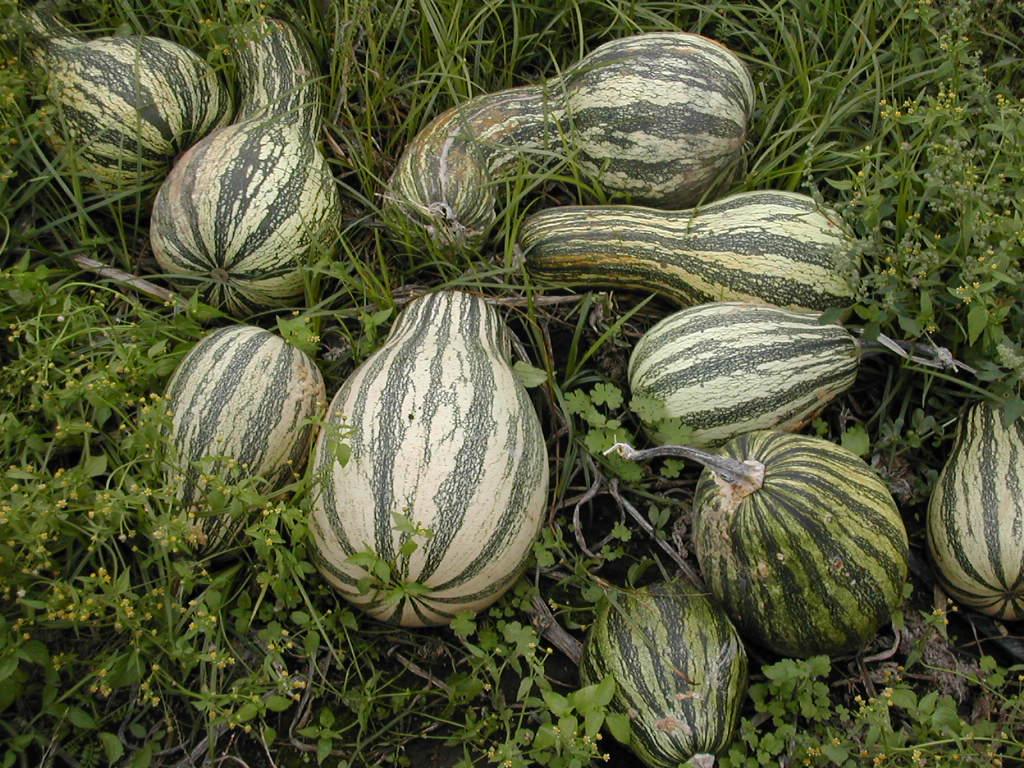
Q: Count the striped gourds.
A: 10